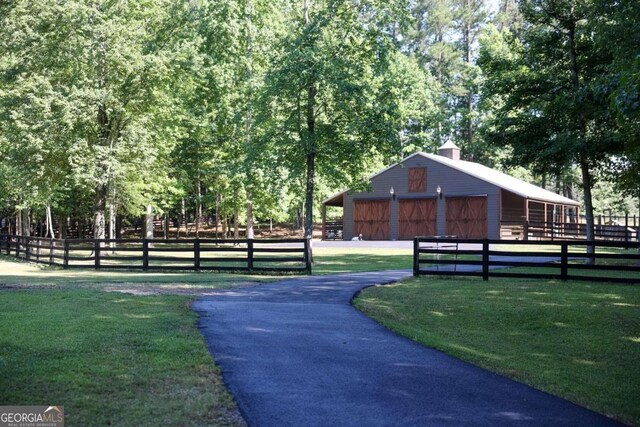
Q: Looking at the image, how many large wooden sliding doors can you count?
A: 3